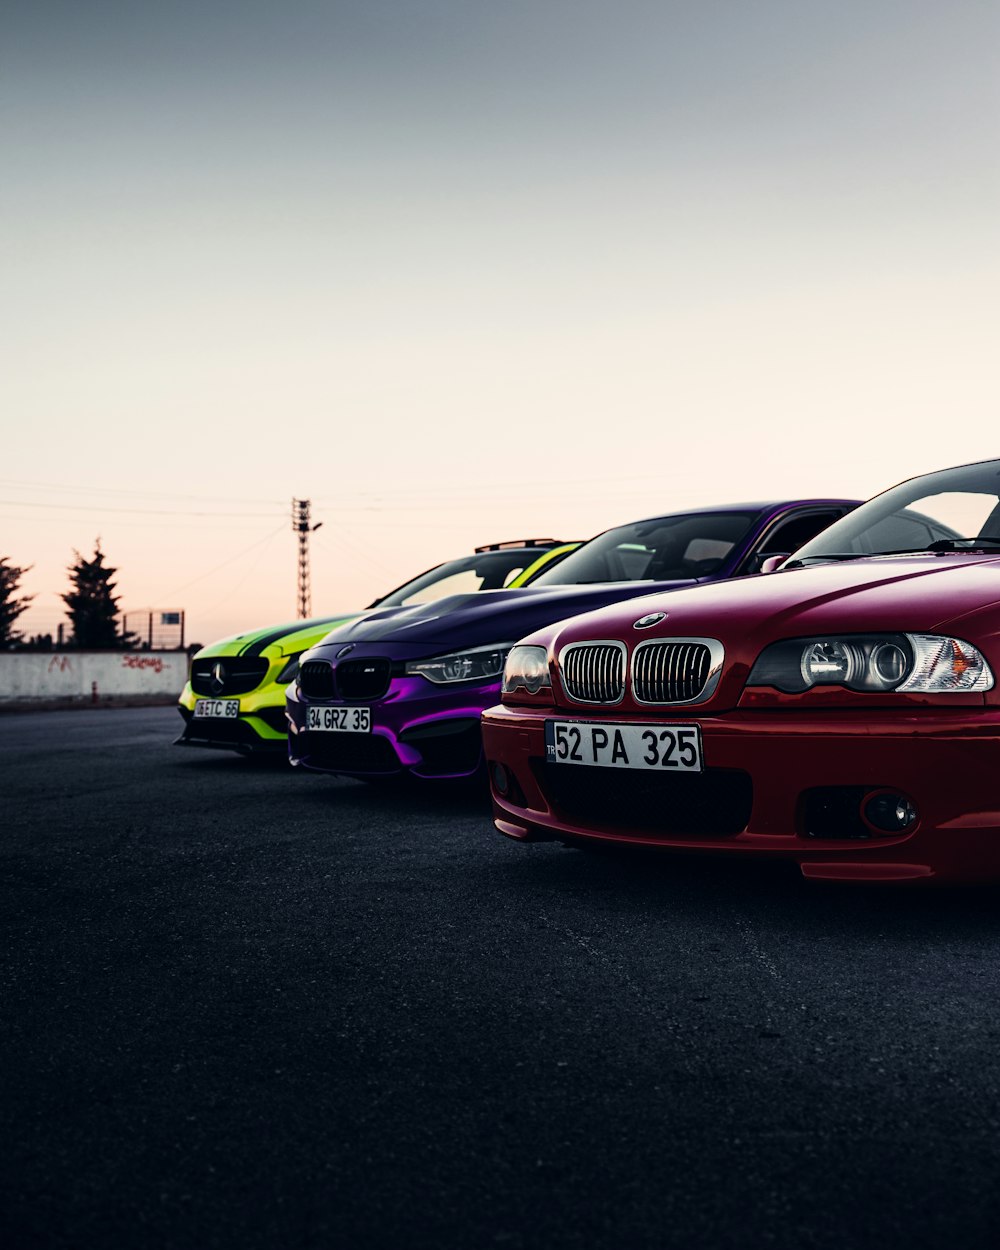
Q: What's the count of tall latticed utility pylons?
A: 1